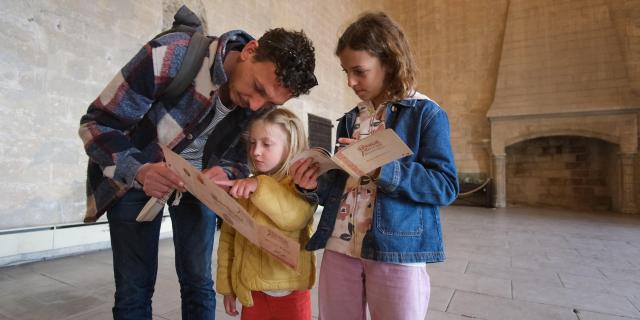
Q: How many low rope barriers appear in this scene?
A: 1